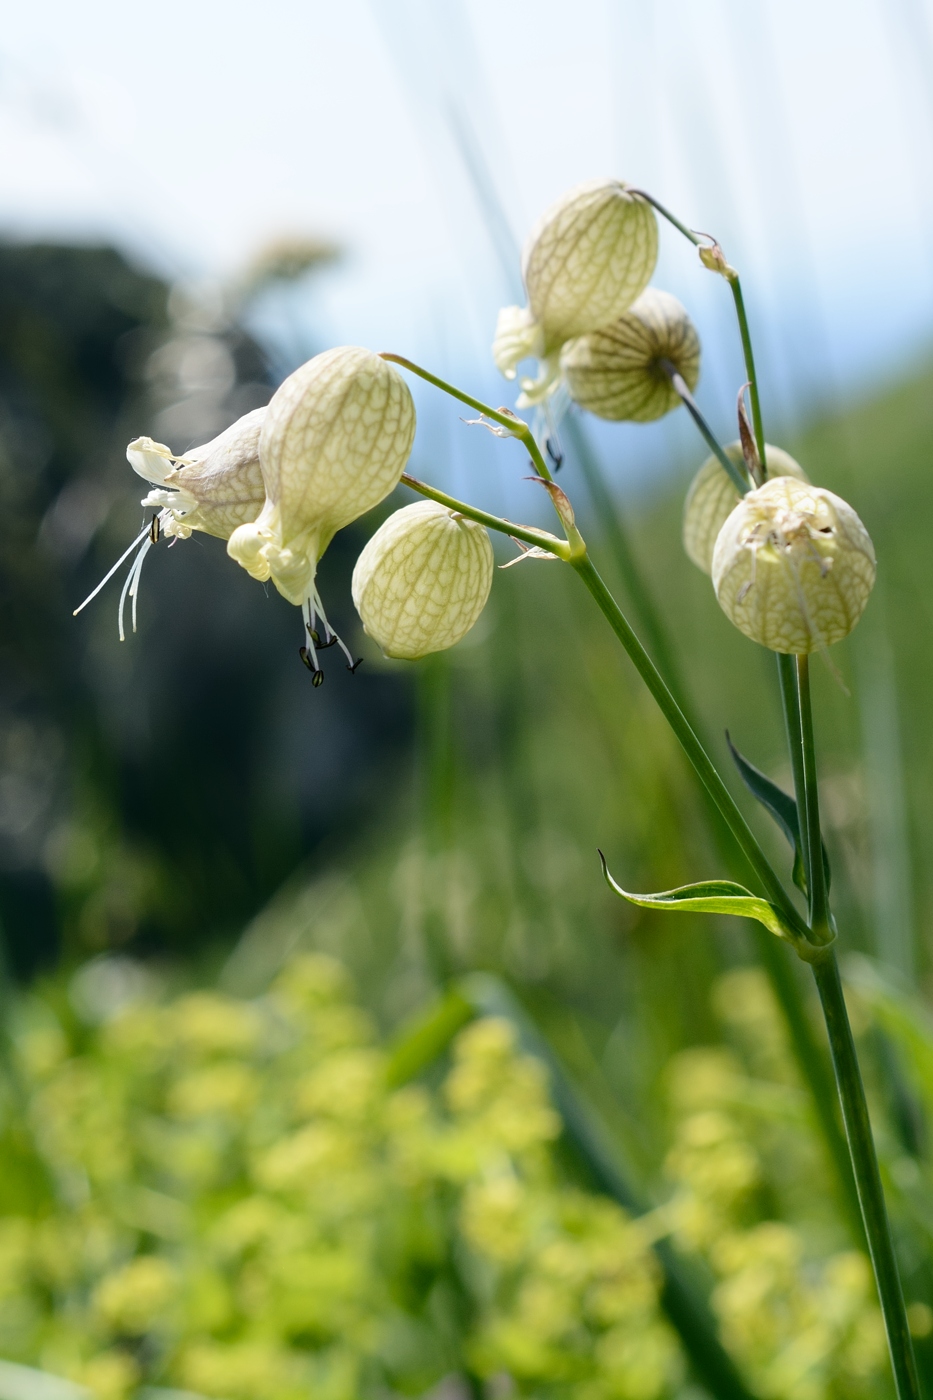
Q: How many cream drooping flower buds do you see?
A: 7